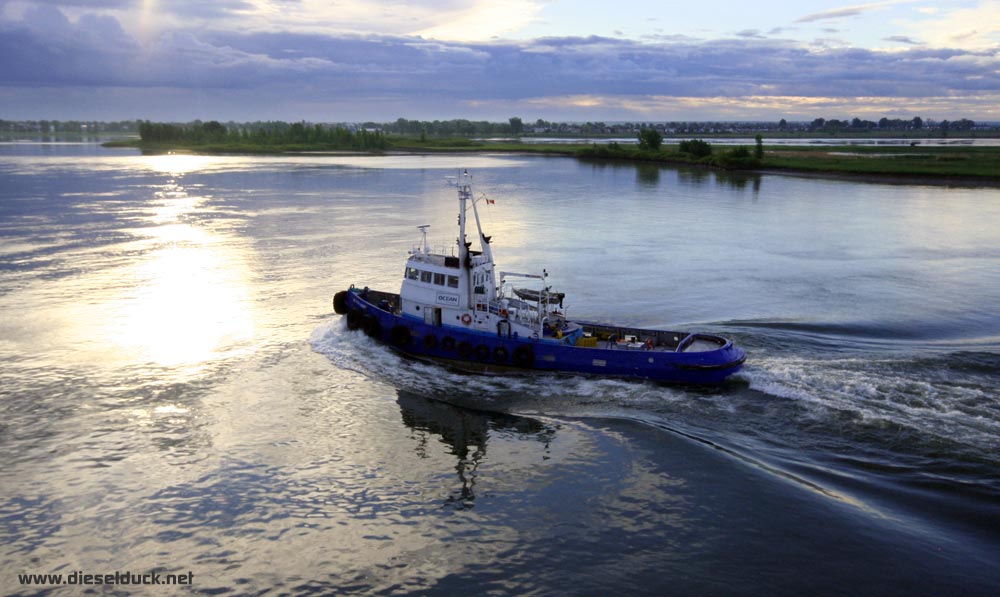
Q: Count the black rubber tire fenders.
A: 10